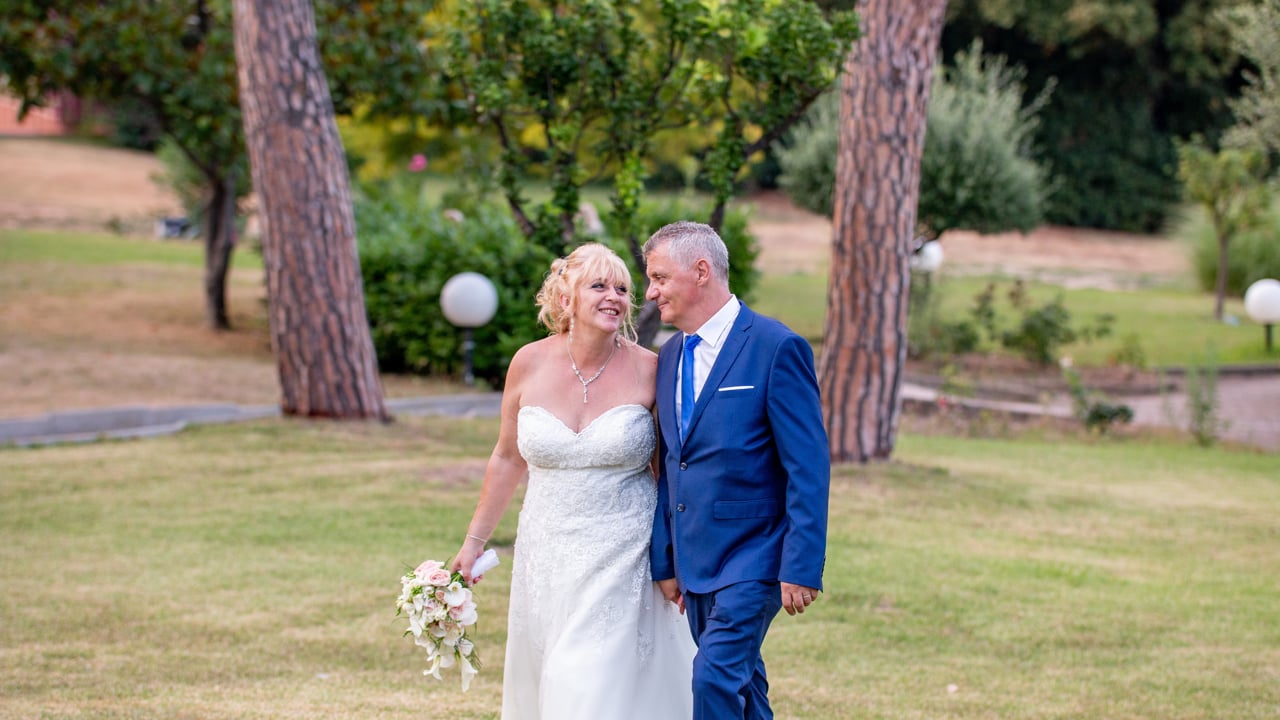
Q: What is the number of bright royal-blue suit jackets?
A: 1